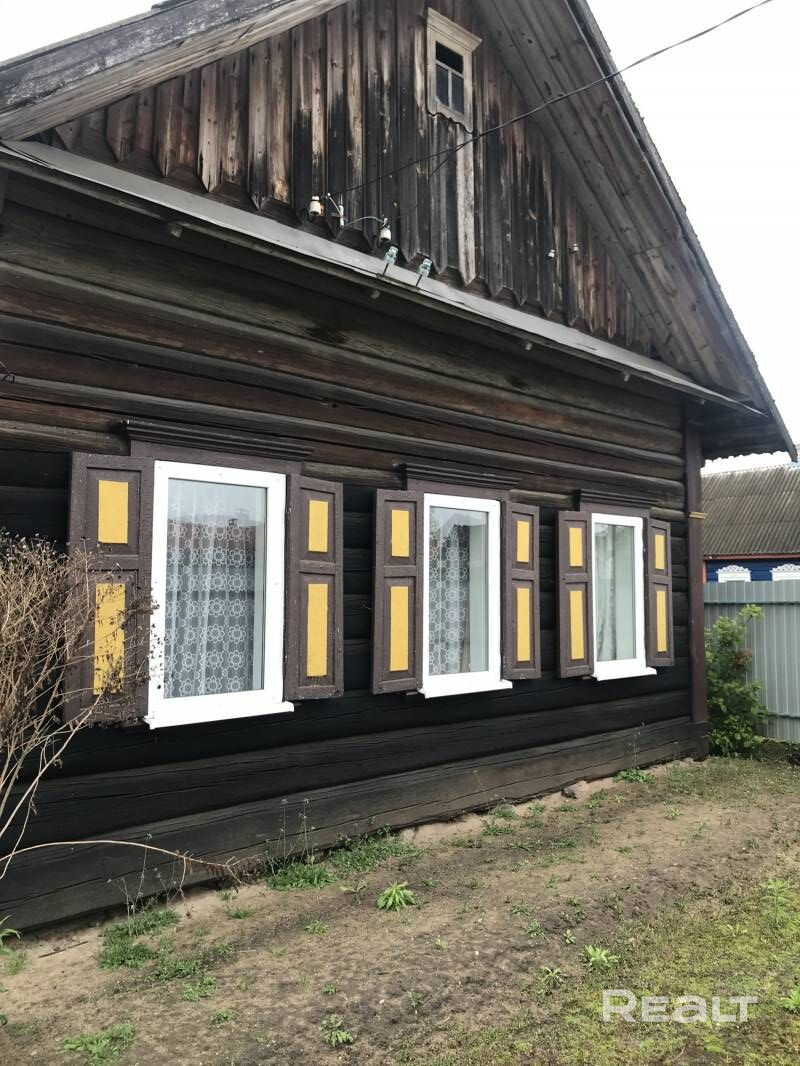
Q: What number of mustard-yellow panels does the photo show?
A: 12